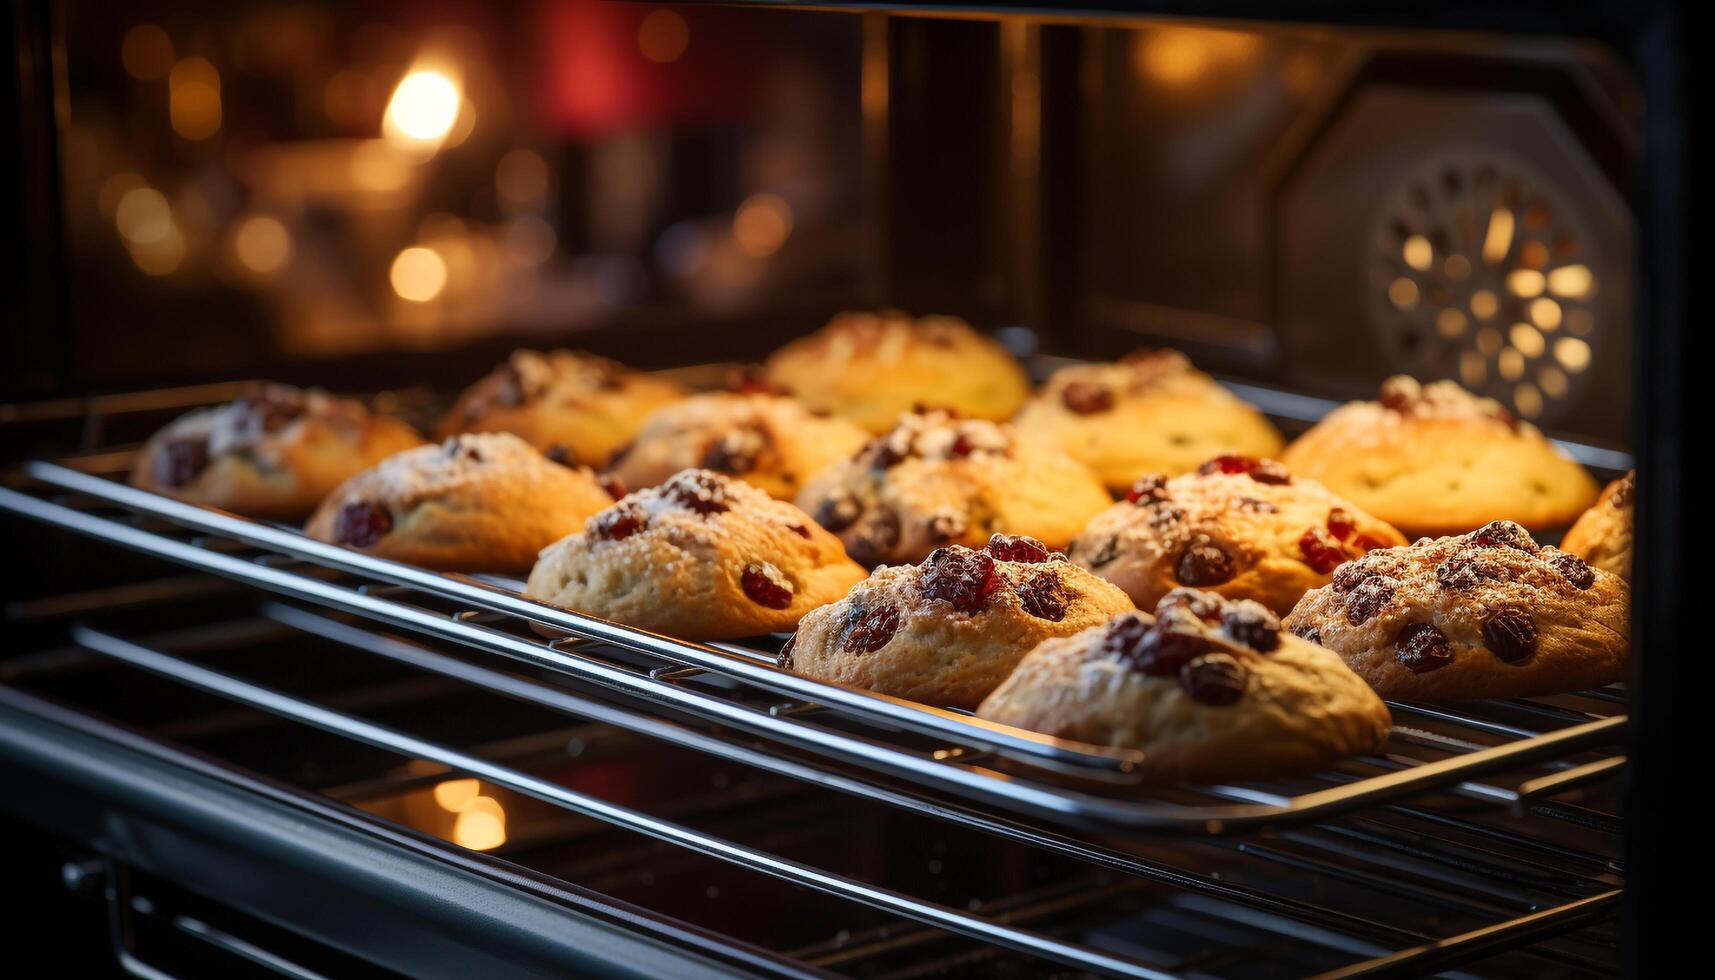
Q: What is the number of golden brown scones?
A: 14